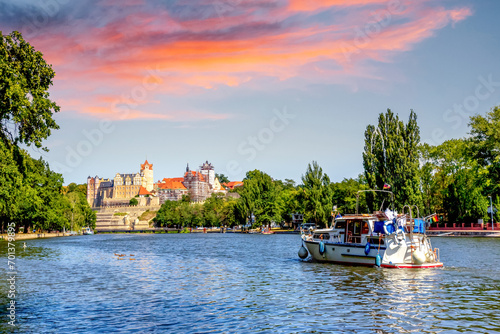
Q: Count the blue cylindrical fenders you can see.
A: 3